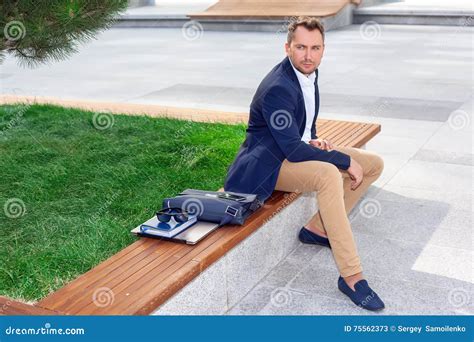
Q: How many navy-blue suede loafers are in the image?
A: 2